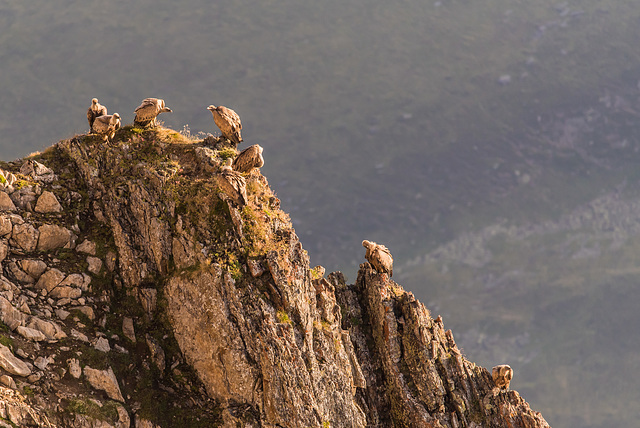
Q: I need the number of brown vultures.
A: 8